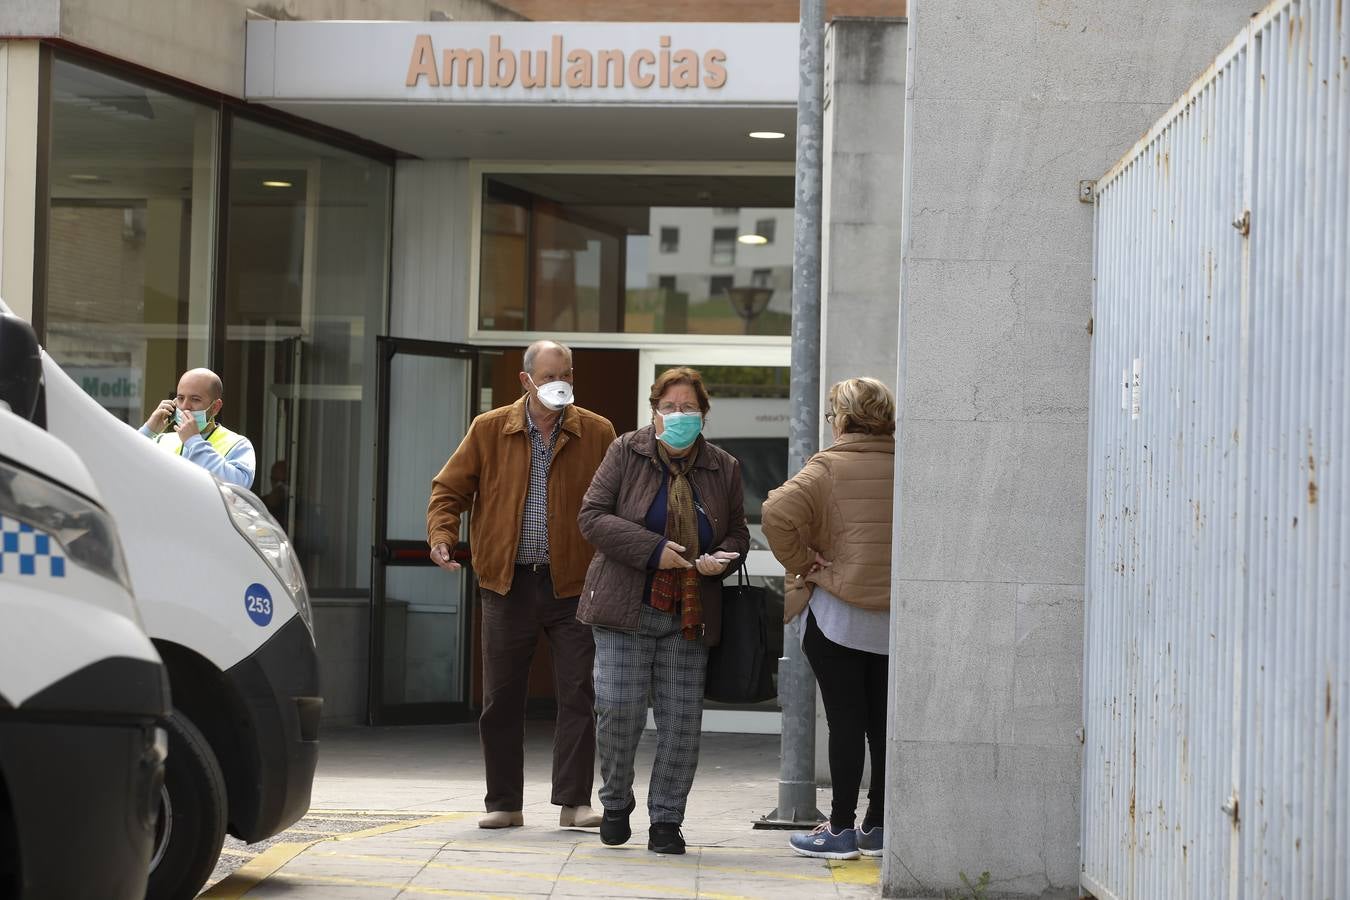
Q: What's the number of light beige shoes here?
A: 2